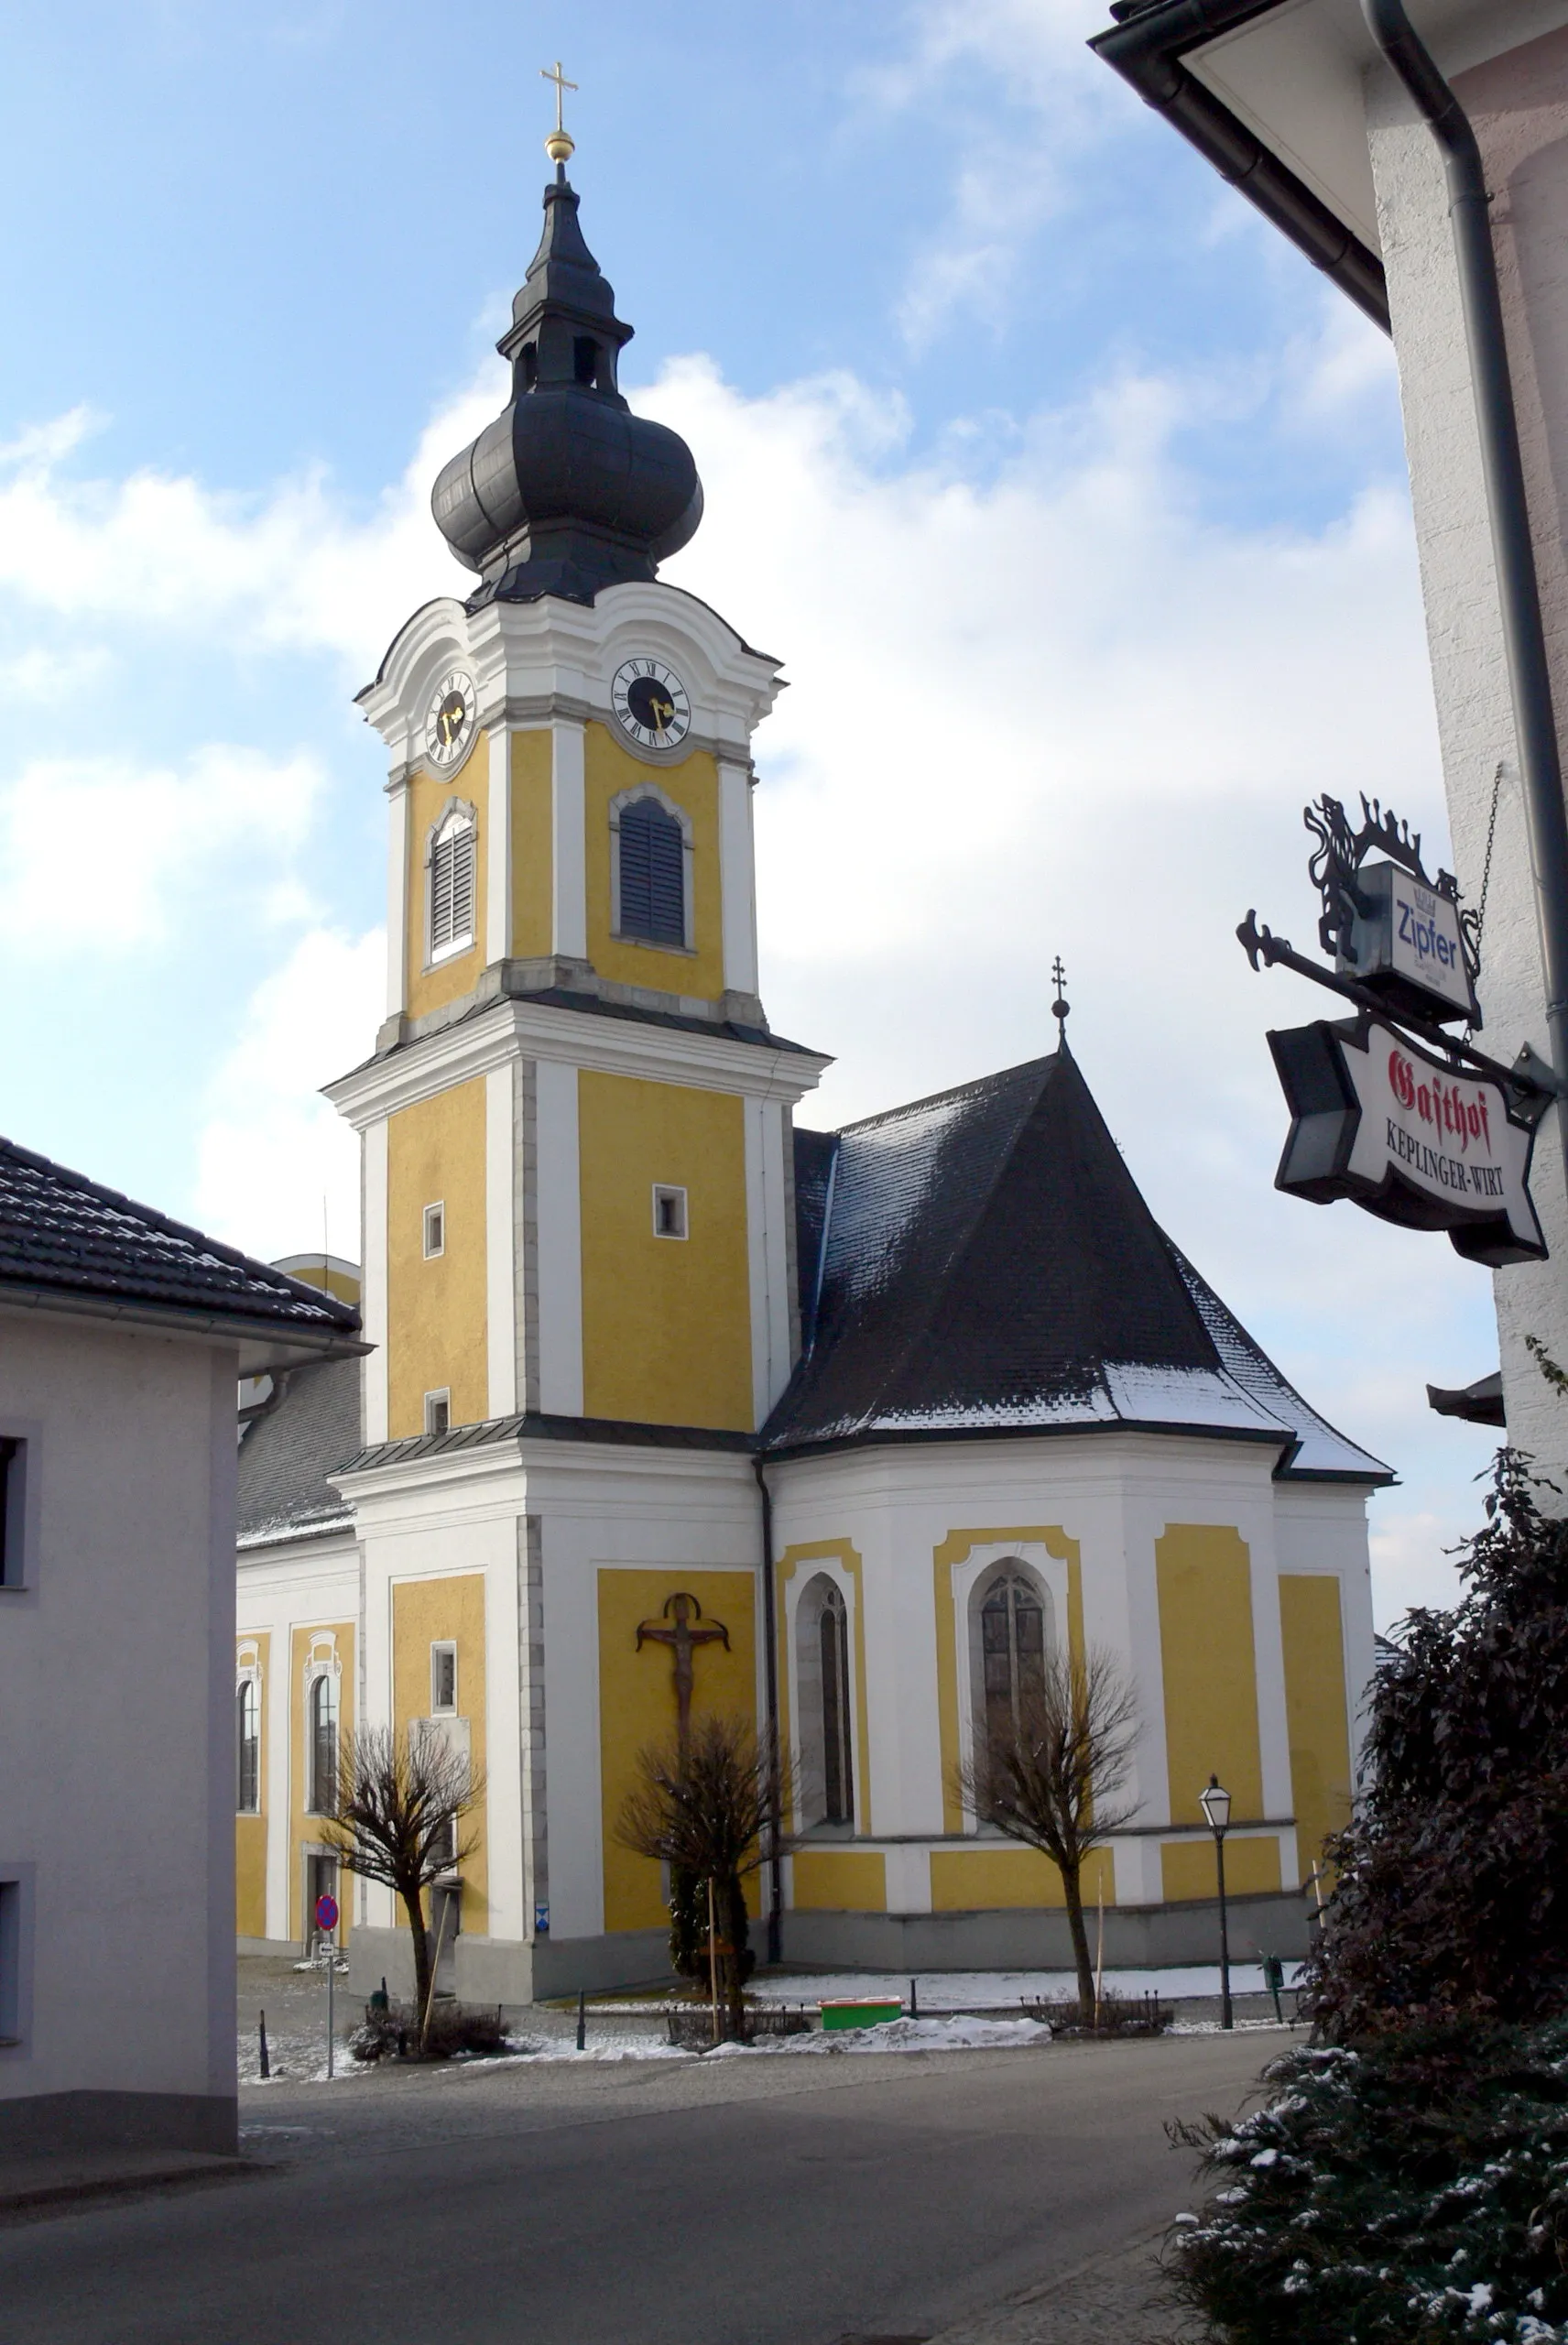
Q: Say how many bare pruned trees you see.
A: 3